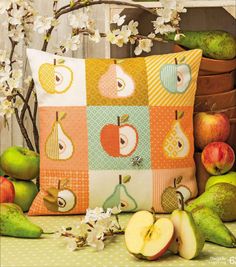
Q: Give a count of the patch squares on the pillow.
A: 9